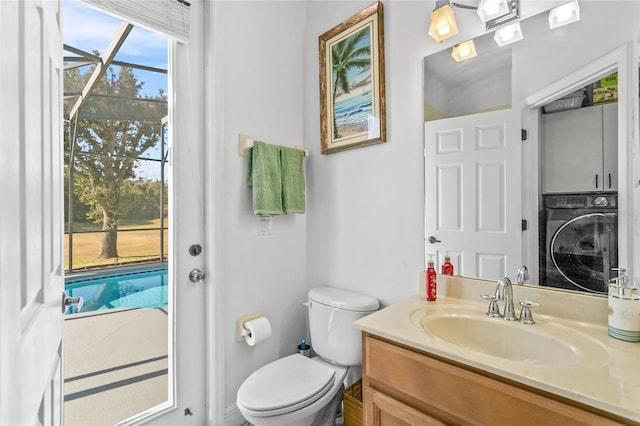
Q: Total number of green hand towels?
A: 2